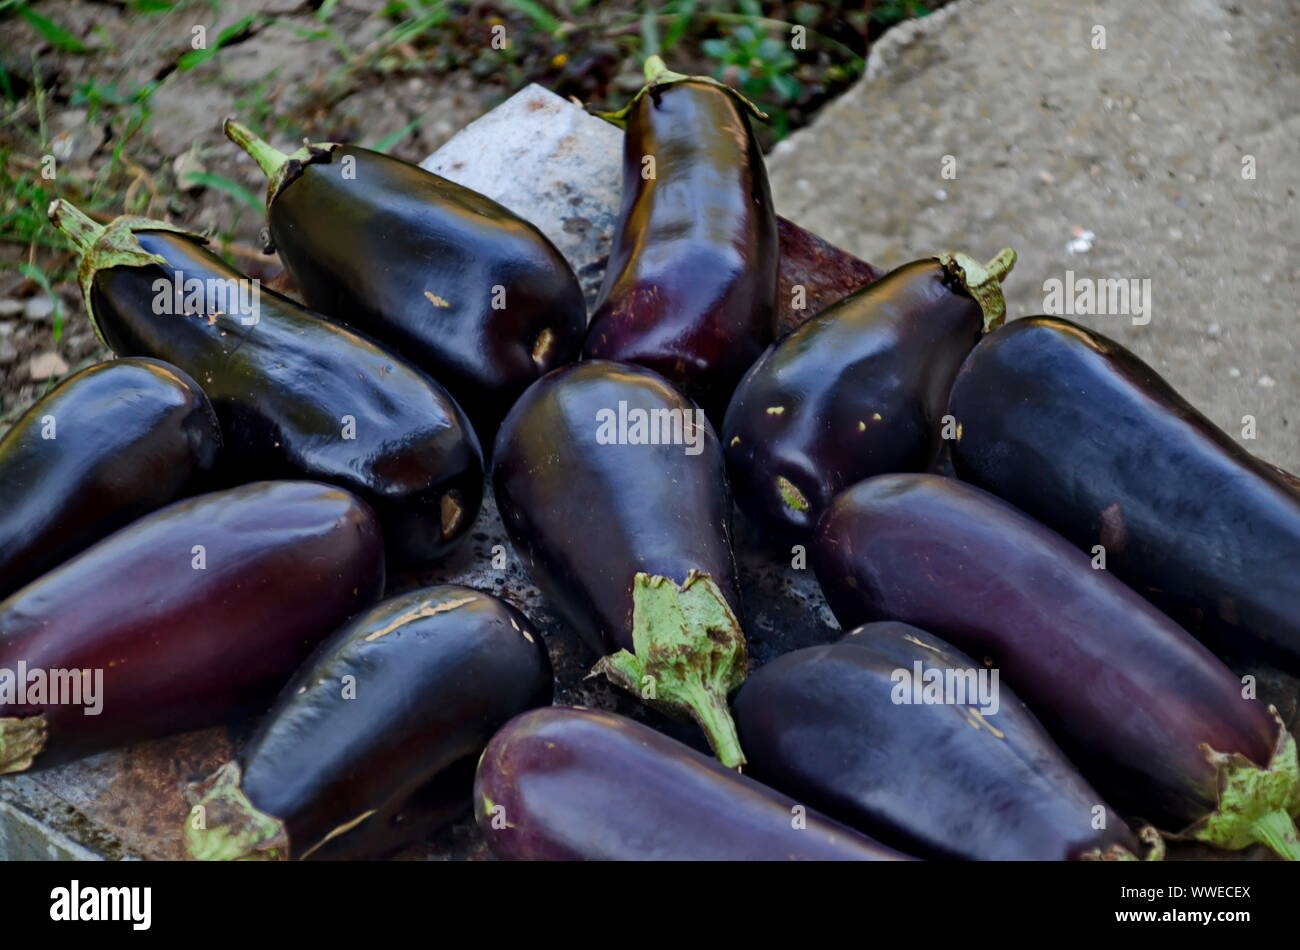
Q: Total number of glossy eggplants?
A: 12